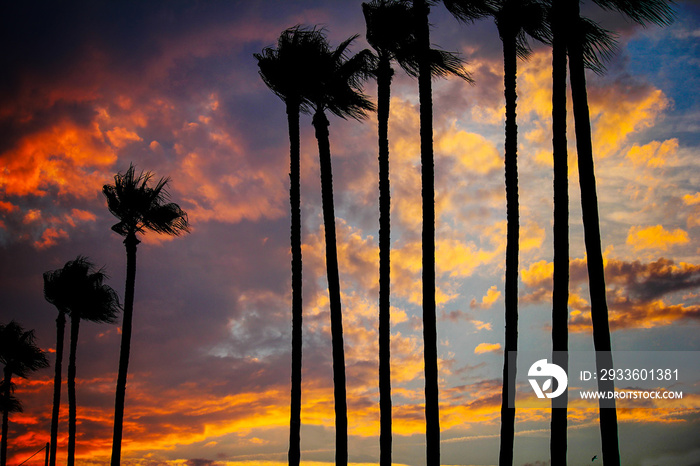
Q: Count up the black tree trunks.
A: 11